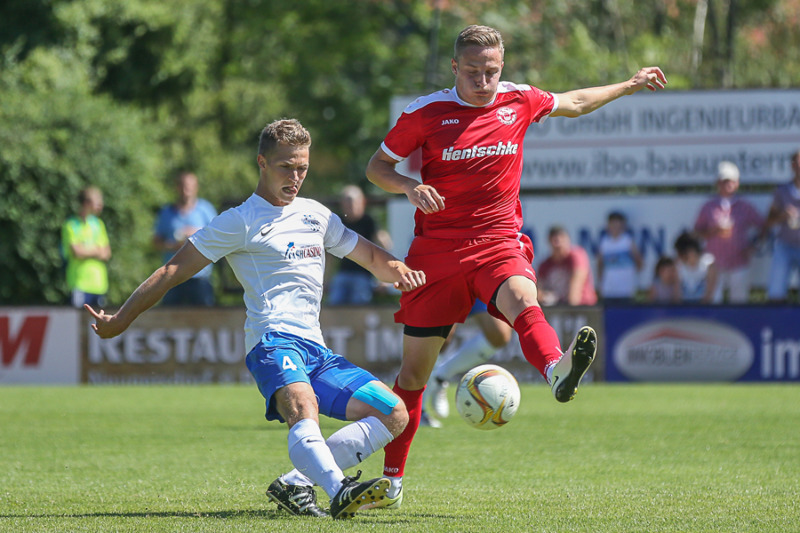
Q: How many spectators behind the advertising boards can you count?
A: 9